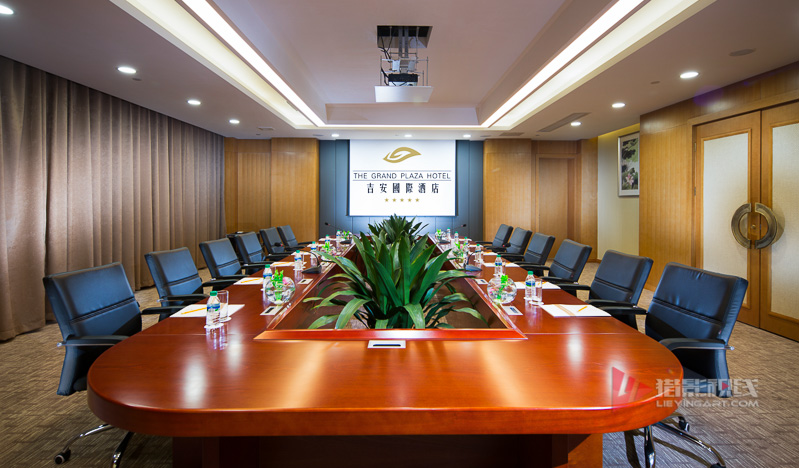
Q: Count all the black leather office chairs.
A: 12